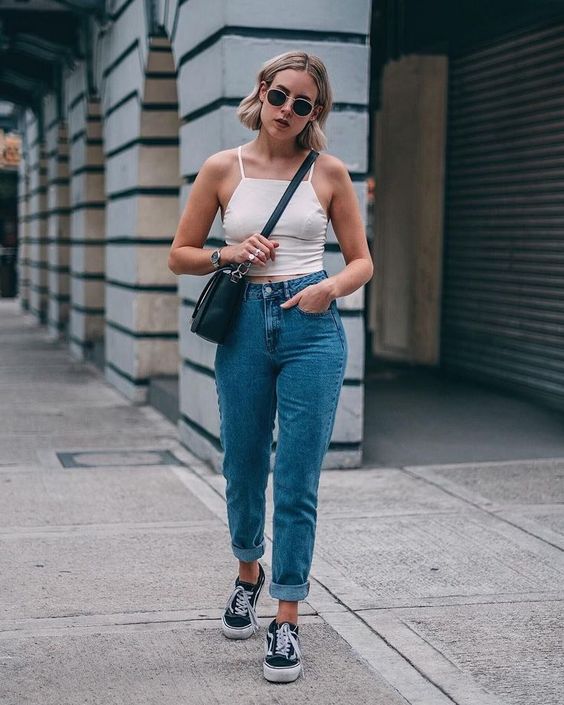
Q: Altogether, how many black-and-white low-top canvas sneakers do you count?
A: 2